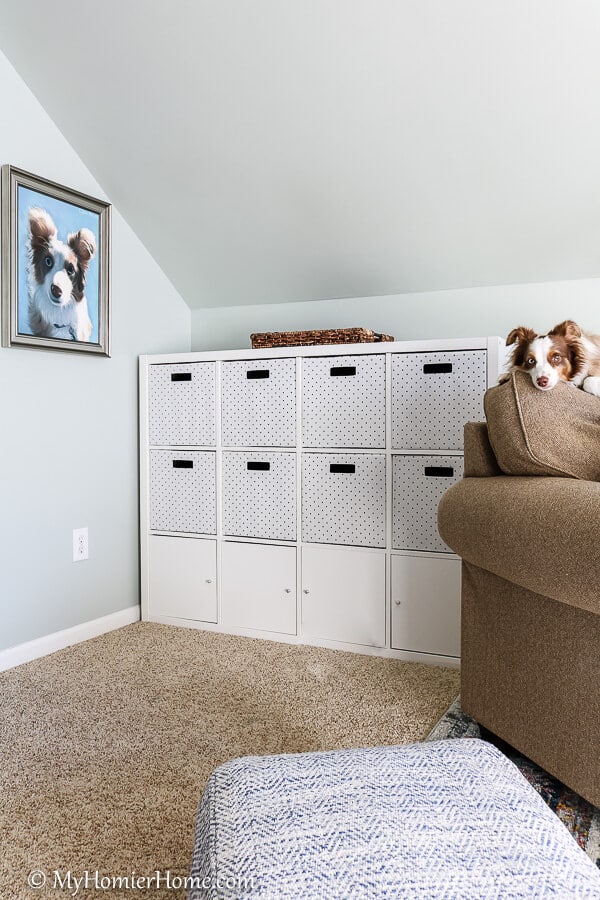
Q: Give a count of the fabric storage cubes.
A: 8